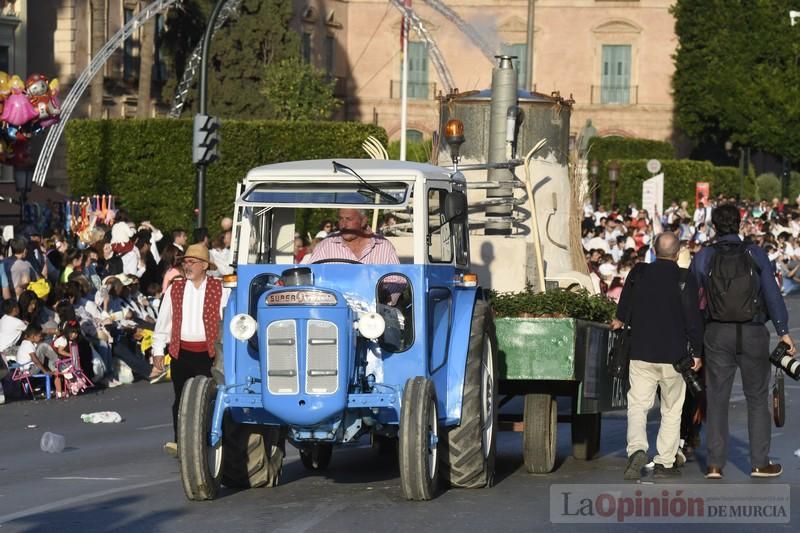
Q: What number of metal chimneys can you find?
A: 1